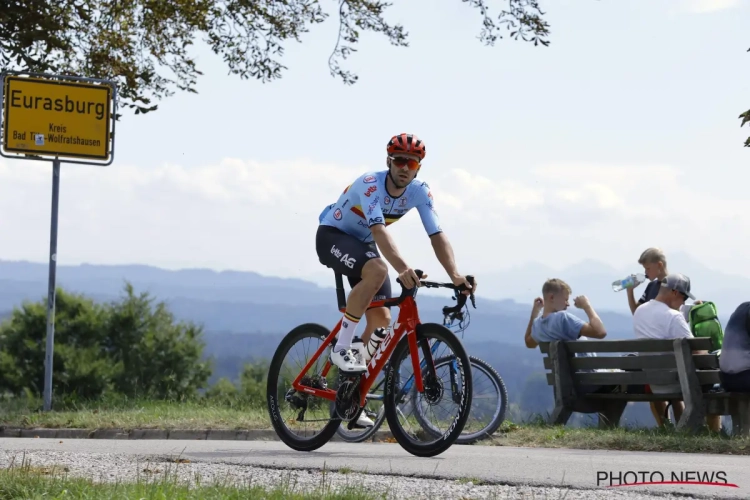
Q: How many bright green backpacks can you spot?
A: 1